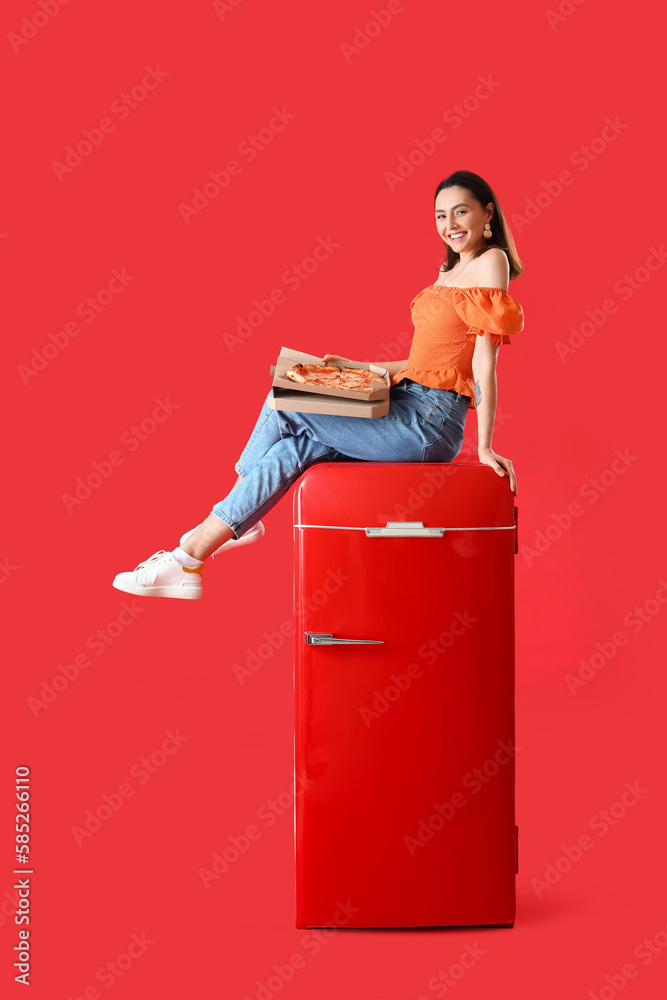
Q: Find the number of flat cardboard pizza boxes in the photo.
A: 2